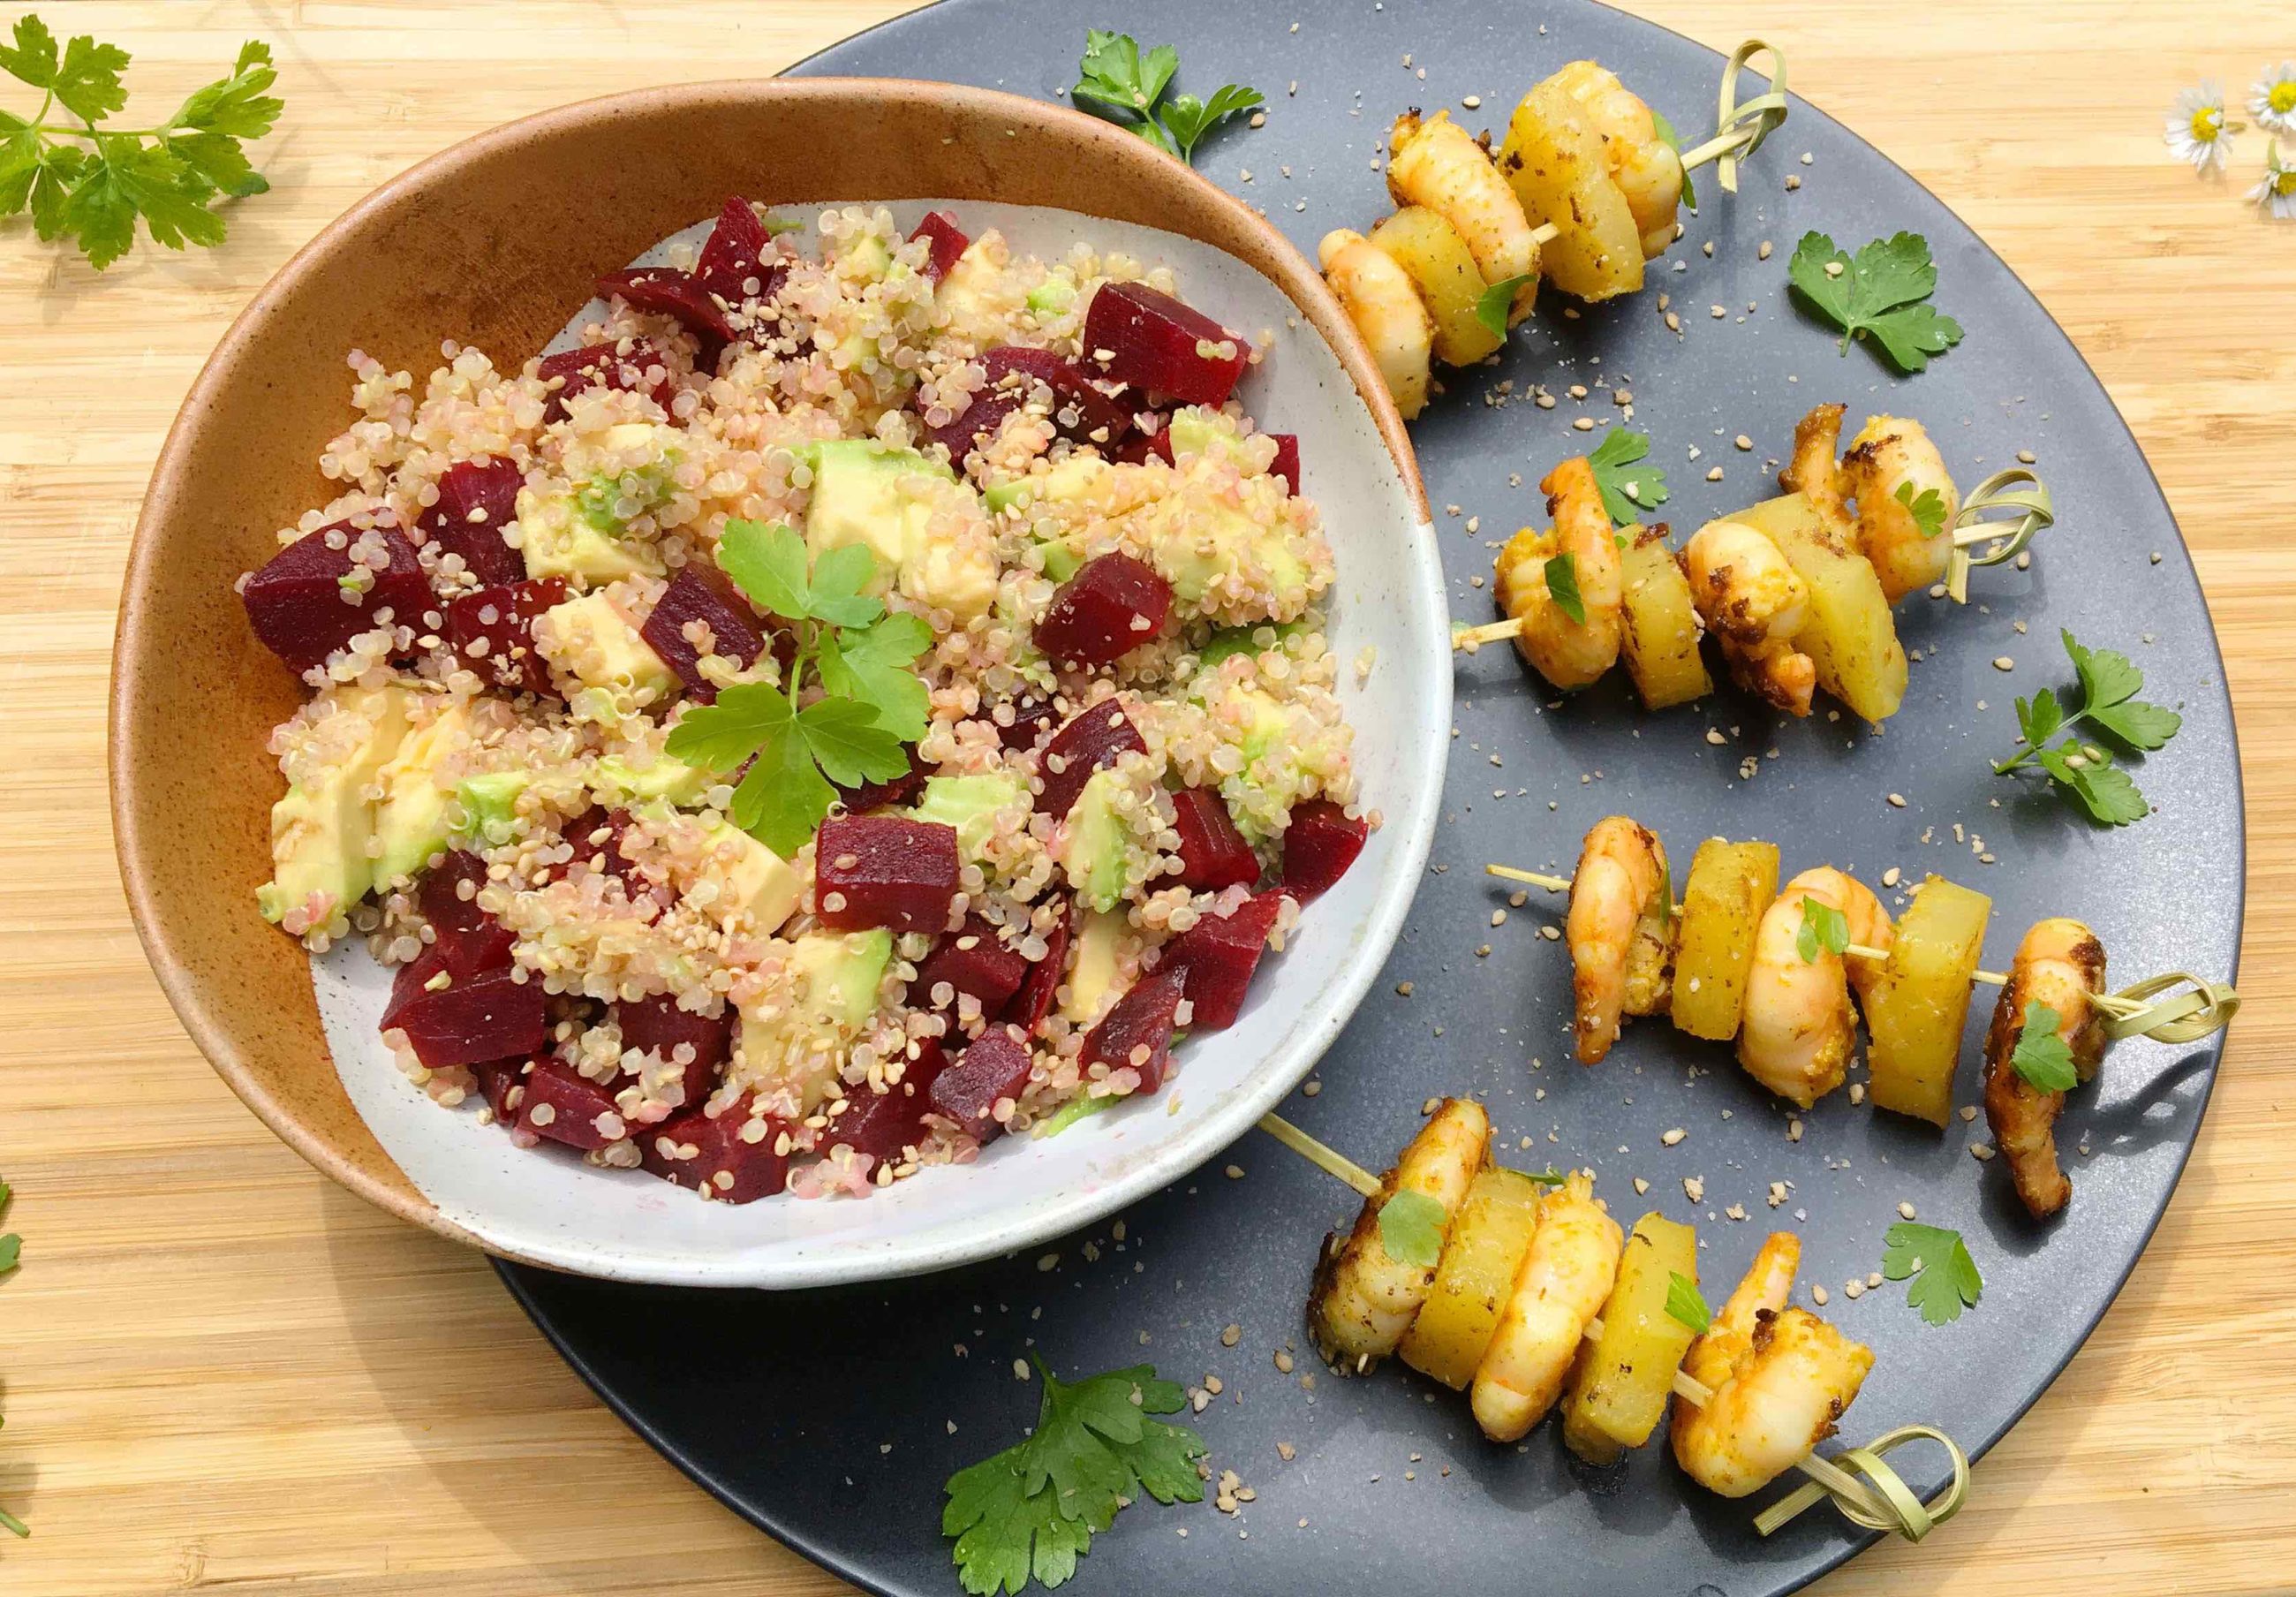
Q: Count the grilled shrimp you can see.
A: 12